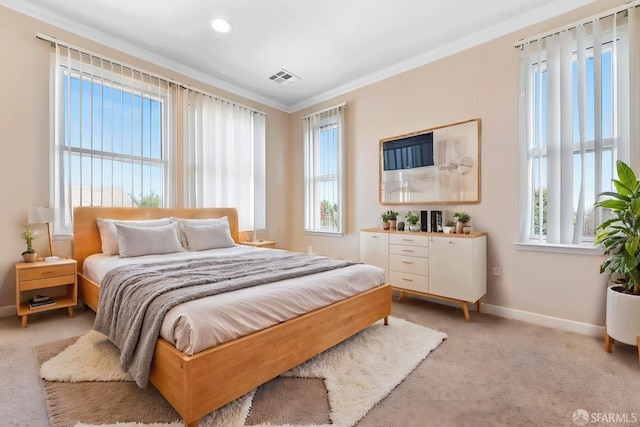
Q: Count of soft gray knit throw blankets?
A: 1